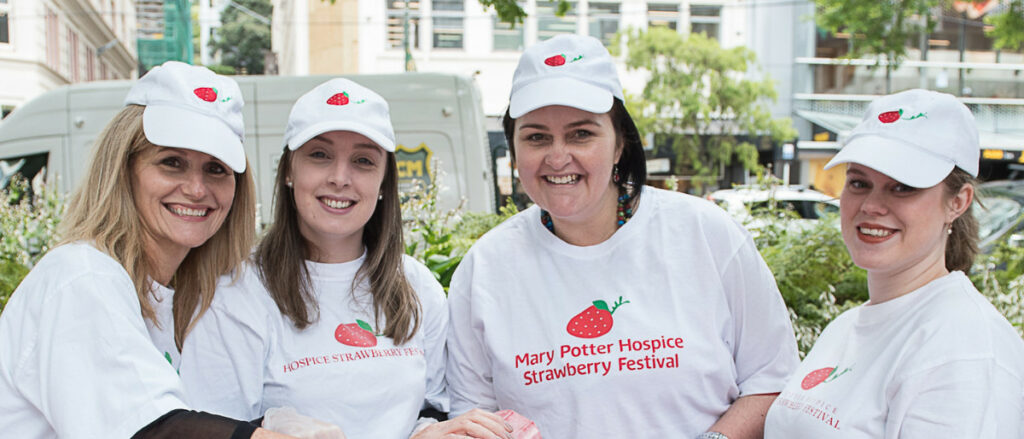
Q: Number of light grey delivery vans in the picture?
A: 1